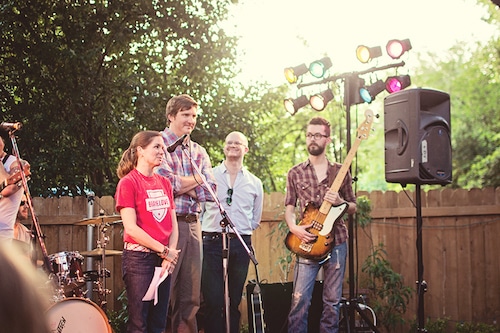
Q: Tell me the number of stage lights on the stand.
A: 8